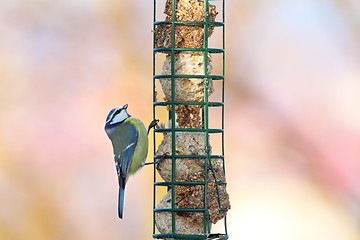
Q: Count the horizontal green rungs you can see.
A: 9